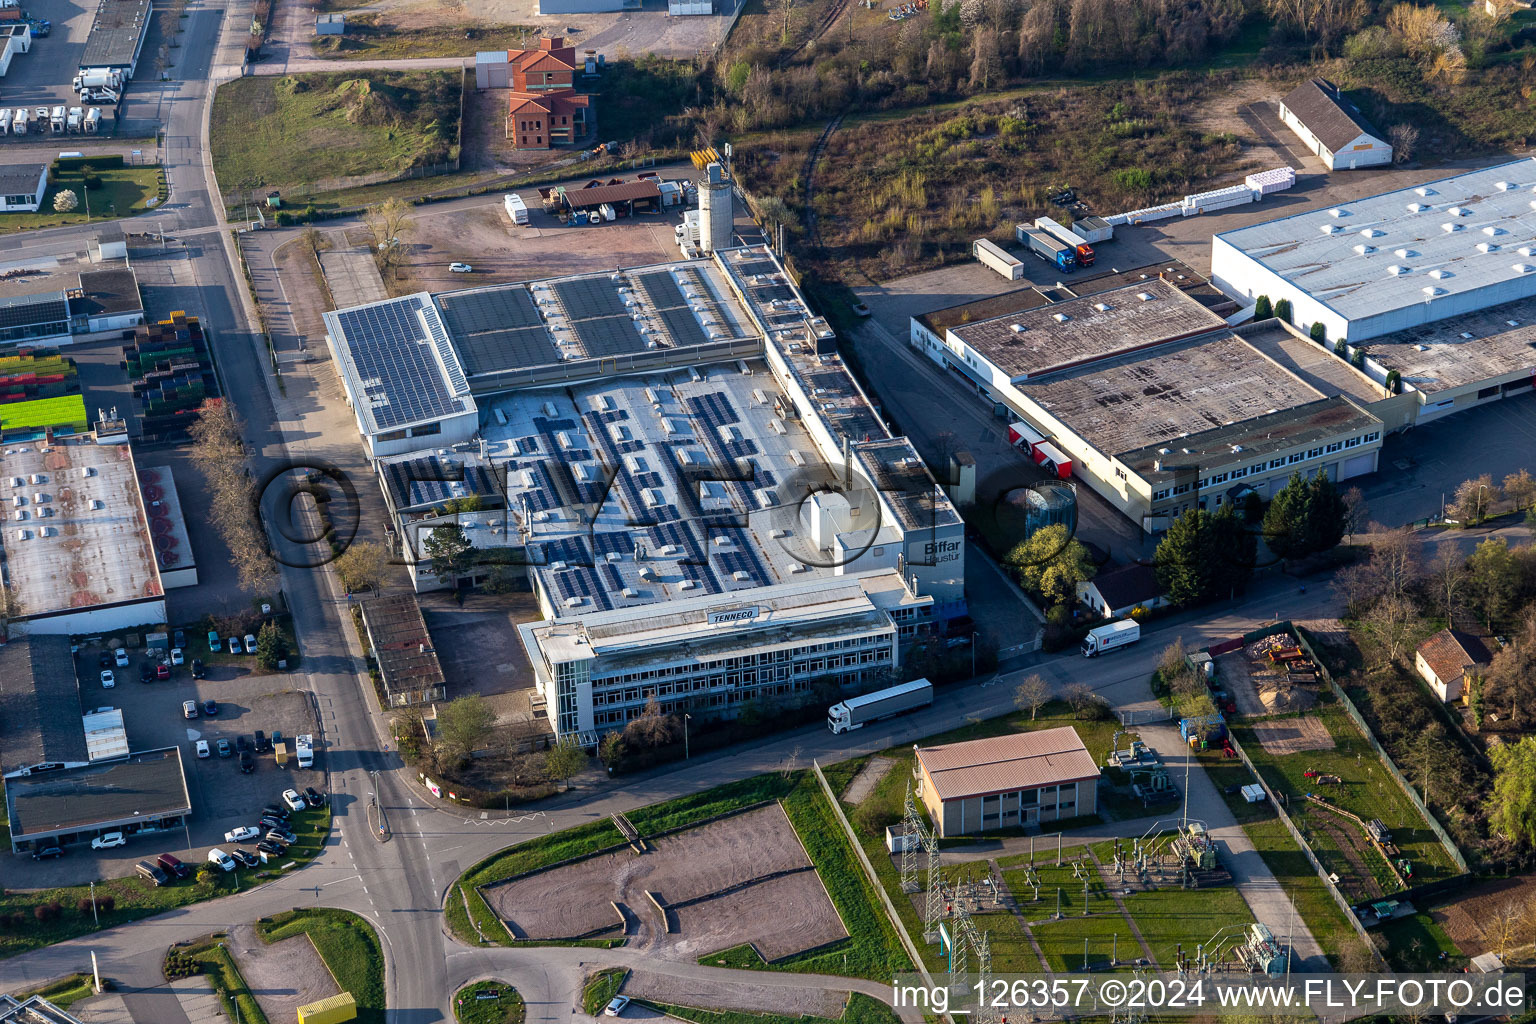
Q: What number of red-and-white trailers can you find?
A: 2